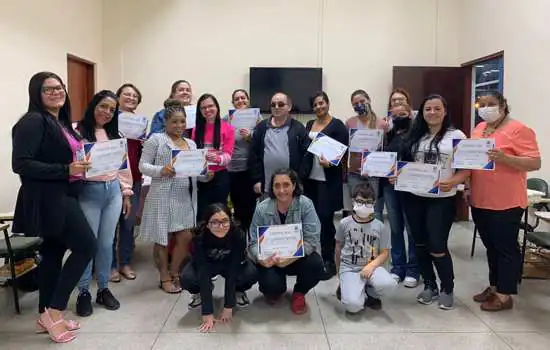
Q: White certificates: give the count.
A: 12